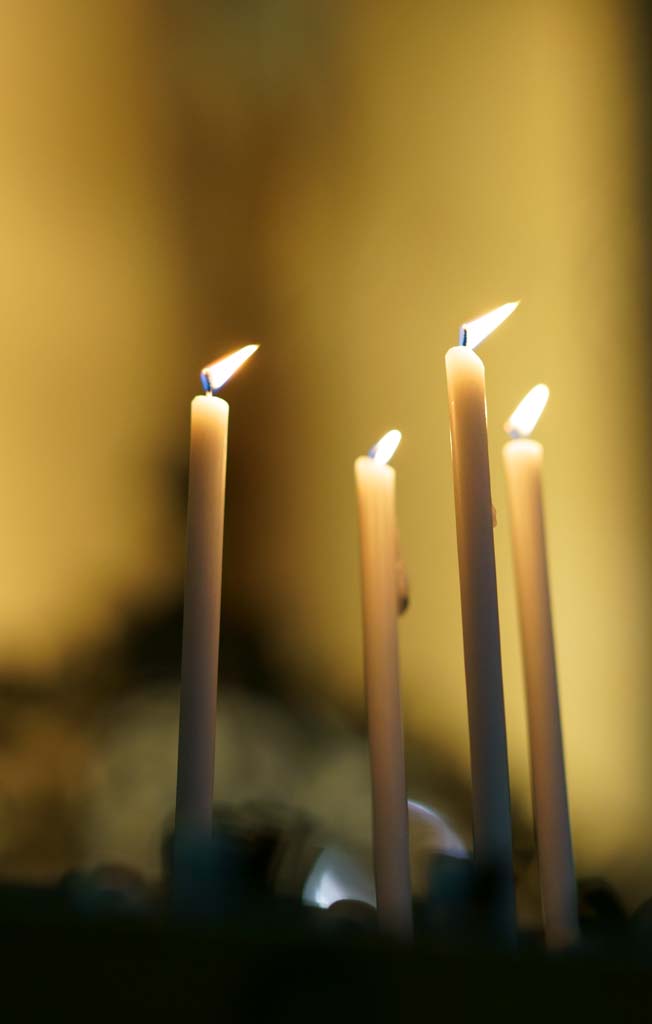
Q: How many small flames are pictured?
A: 4